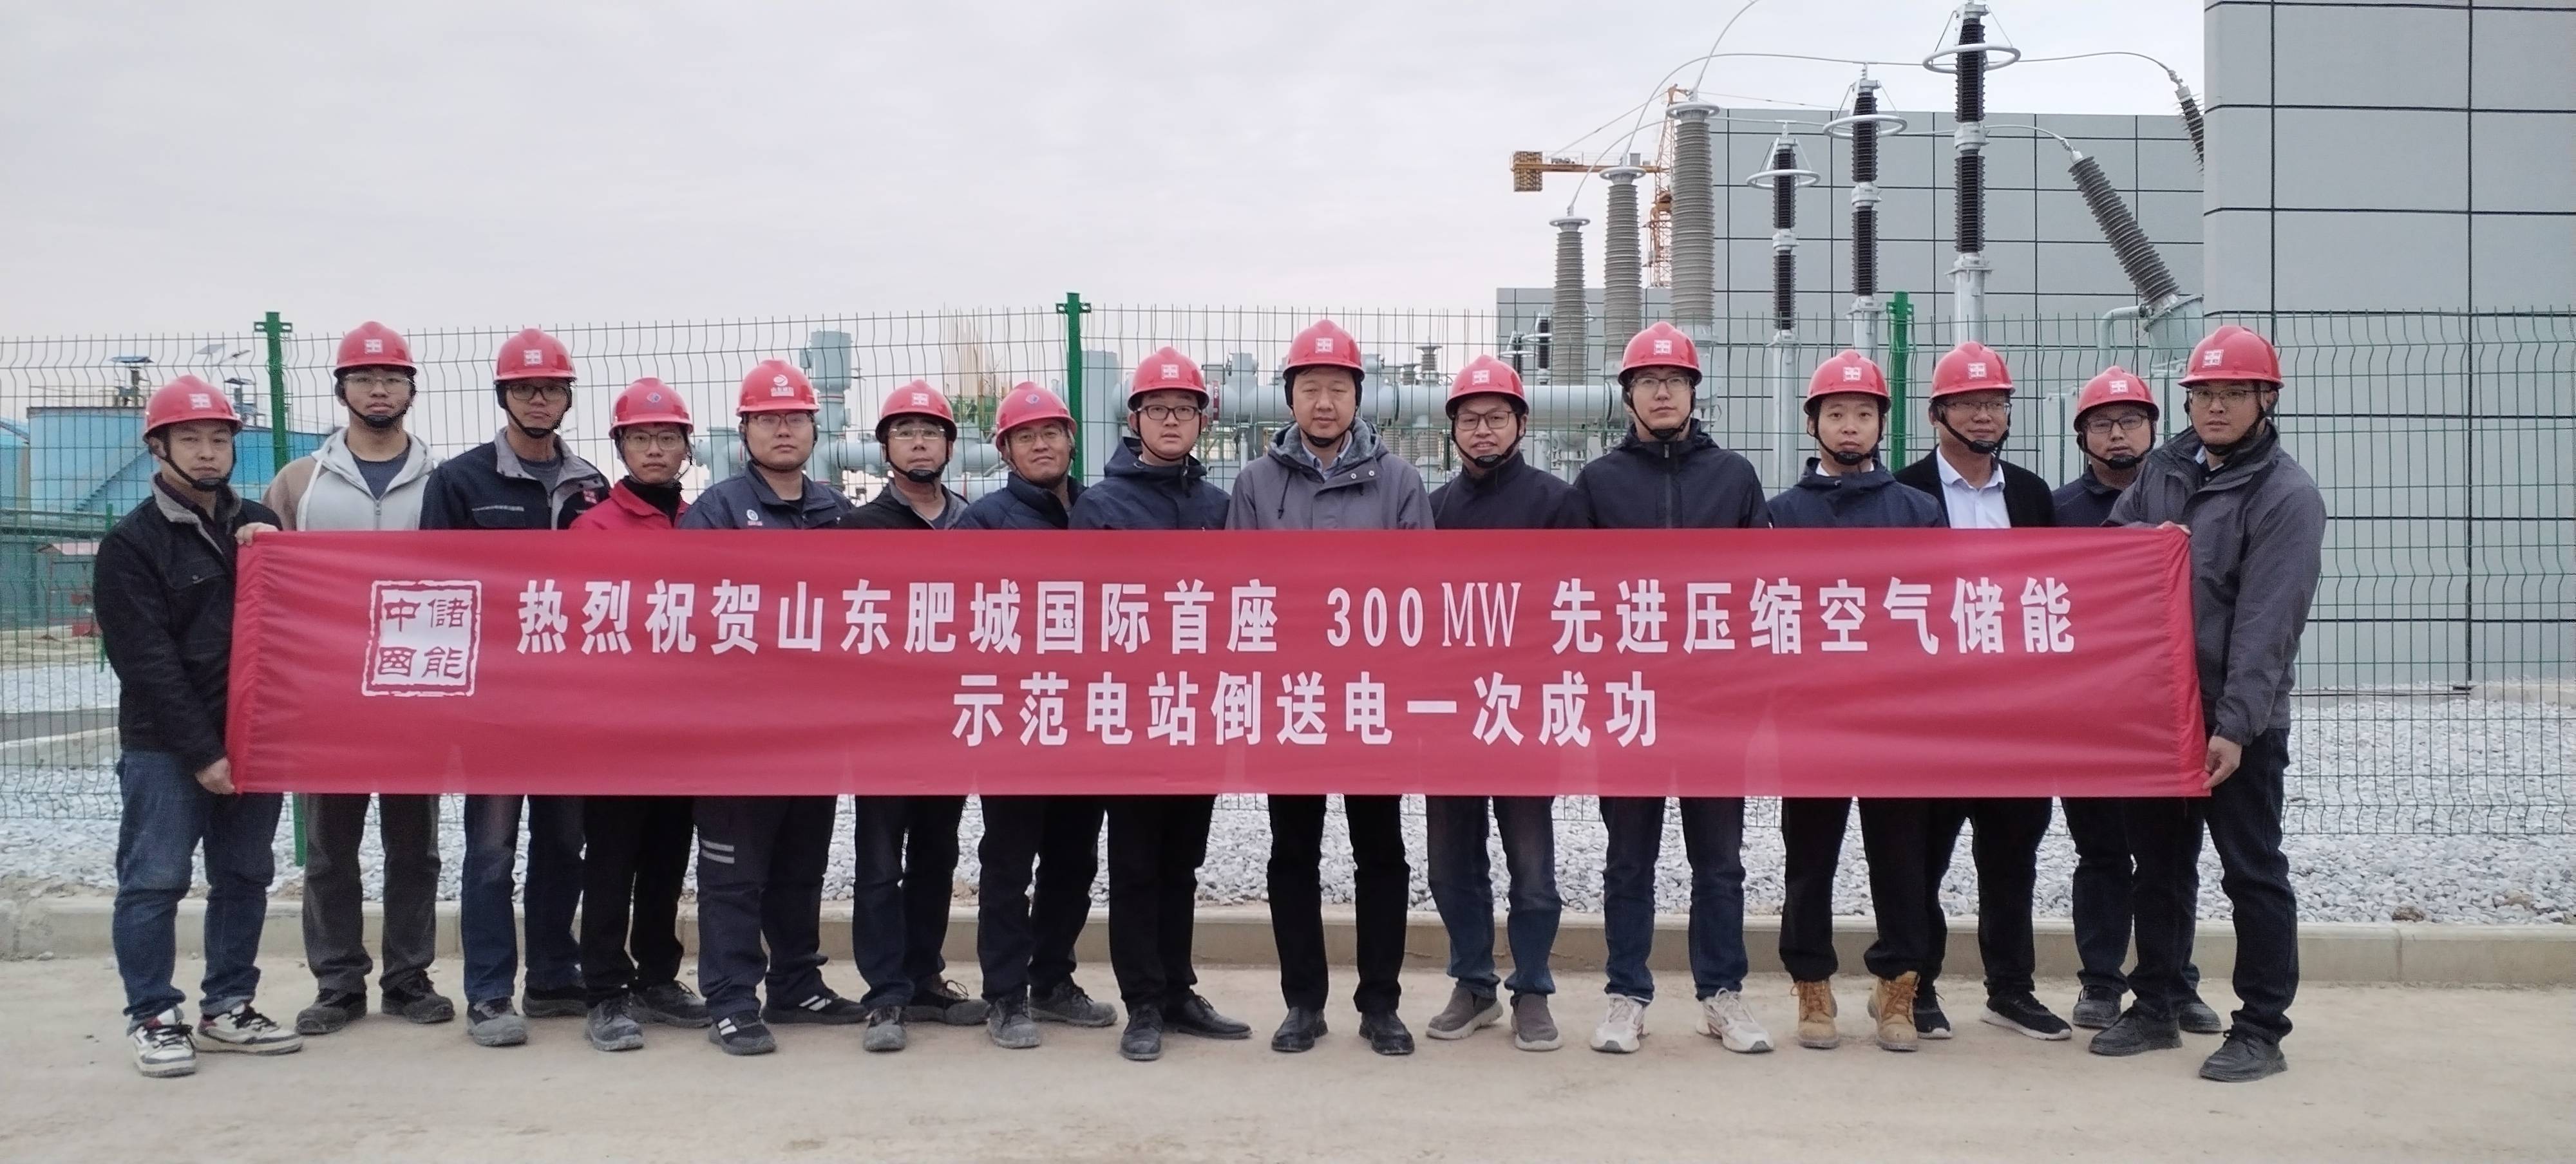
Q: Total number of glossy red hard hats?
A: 15